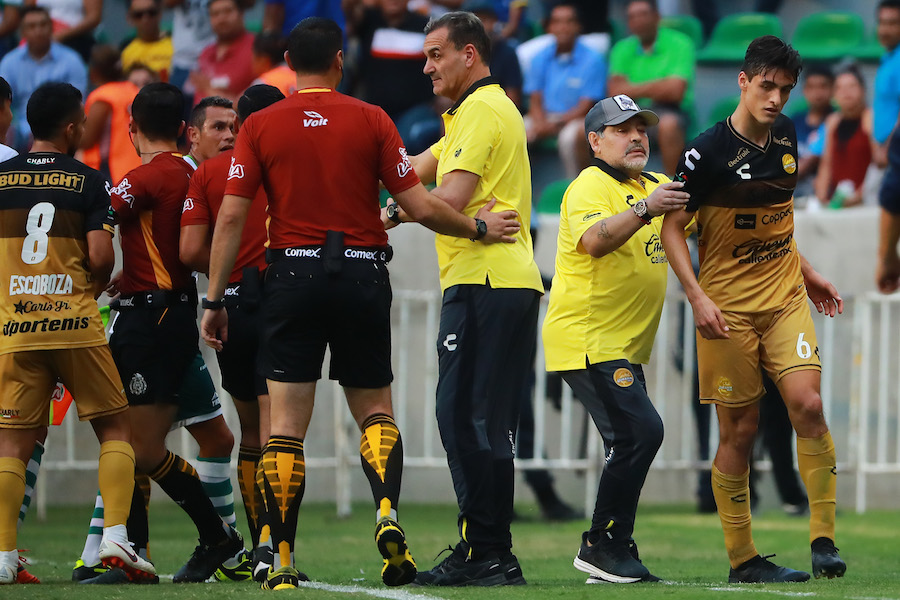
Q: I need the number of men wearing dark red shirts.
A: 3